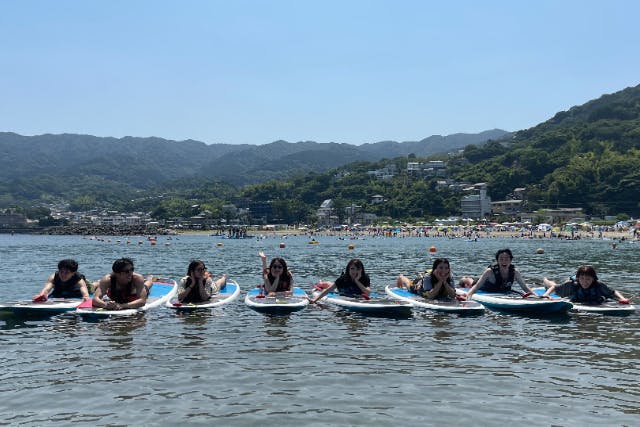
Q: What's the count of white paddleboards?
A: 8